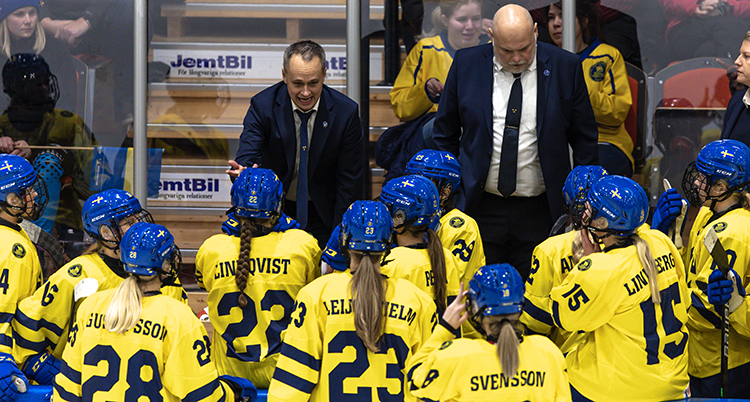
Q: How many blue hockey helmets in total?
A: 11